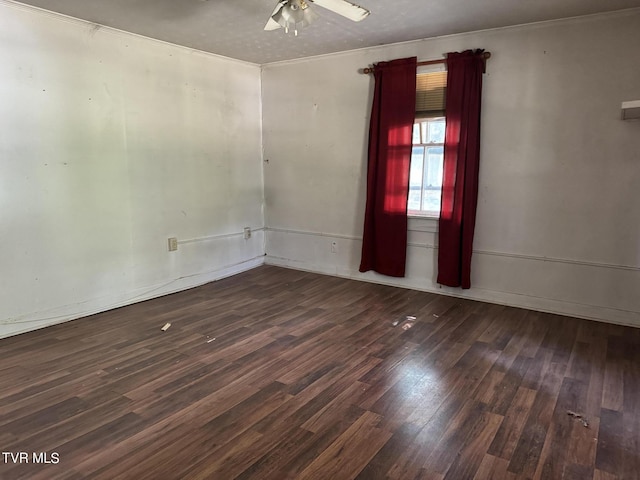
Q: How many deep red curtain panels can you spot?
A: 2